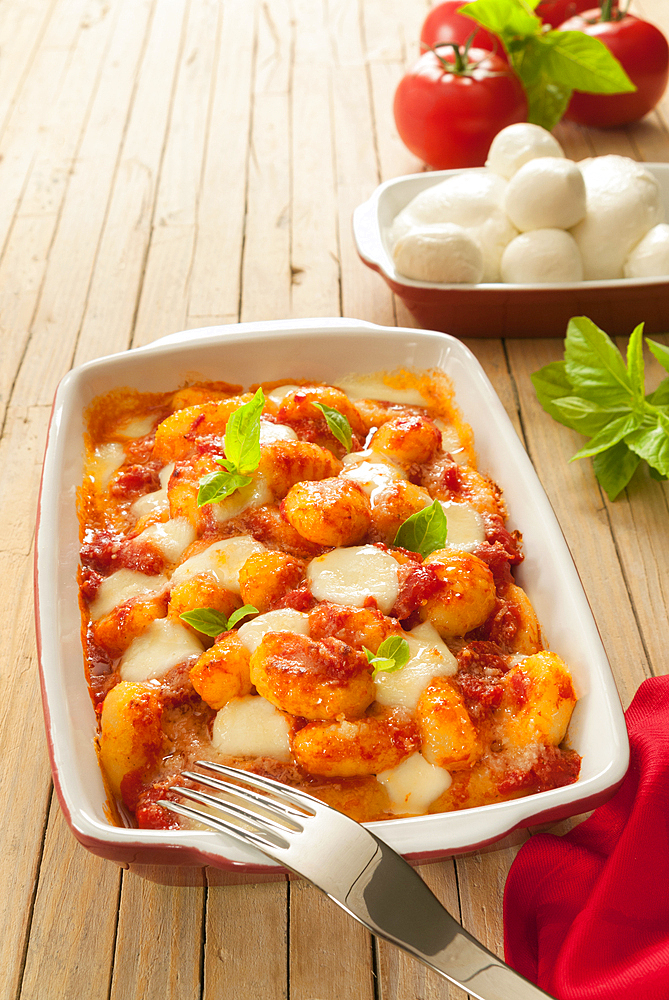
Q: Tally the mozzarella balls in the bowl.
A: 7